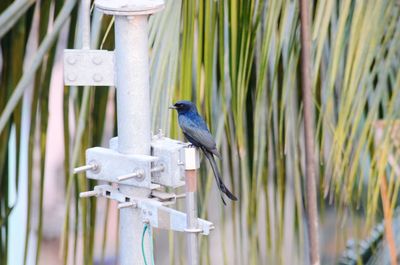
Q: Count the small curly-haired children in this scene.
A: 0